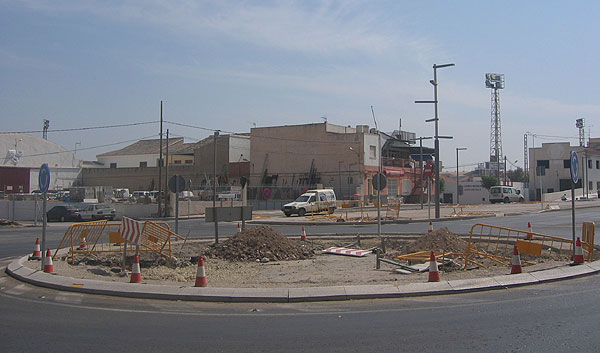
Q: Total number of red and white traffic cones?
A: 12